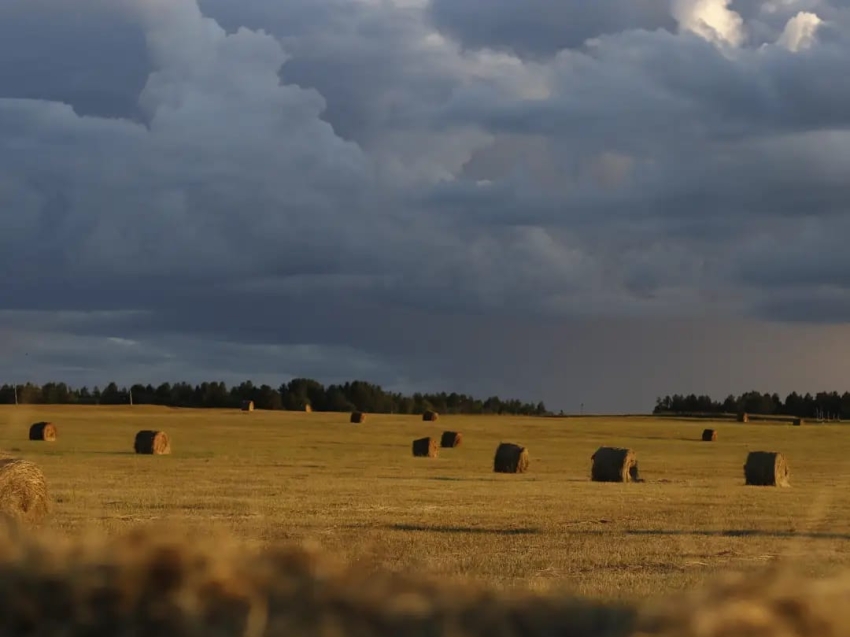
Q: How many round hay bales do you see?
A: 15